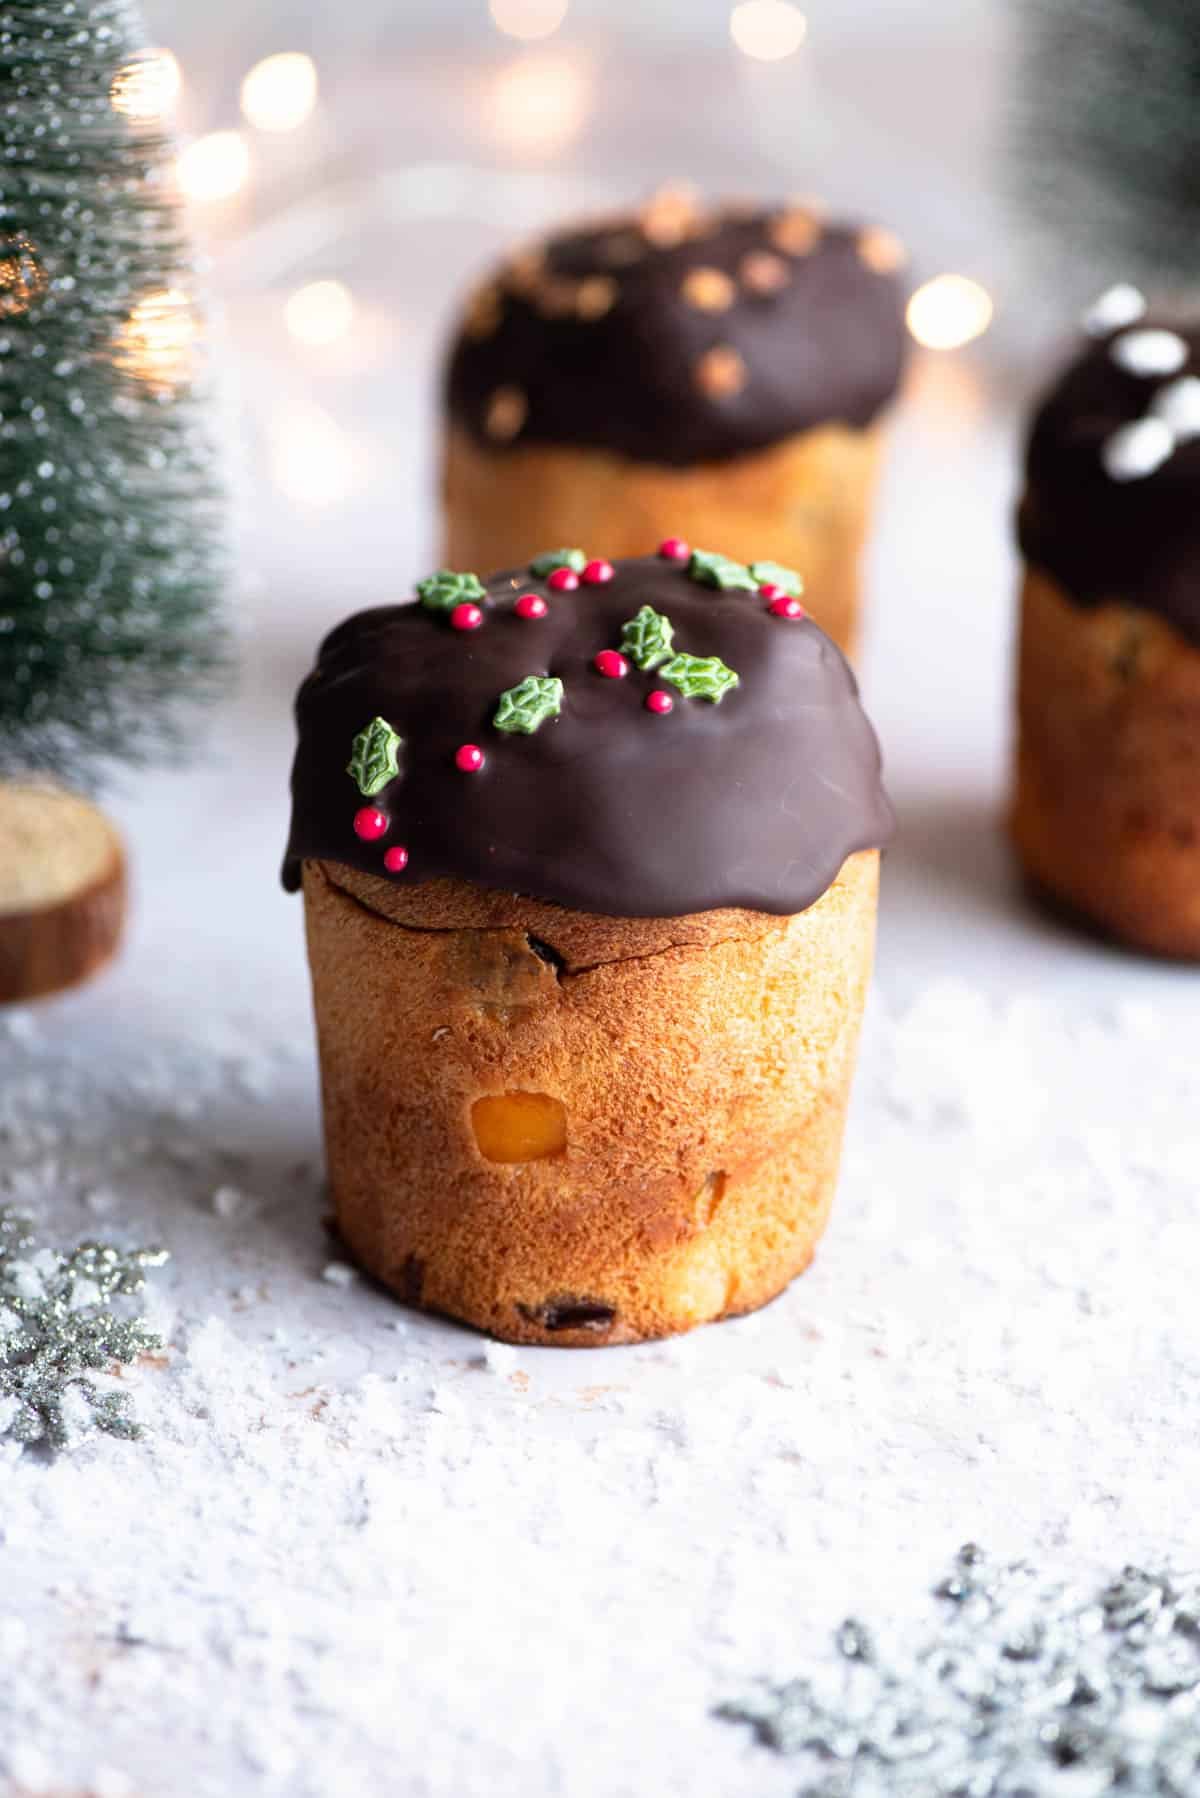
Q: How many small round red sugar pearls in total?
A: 12